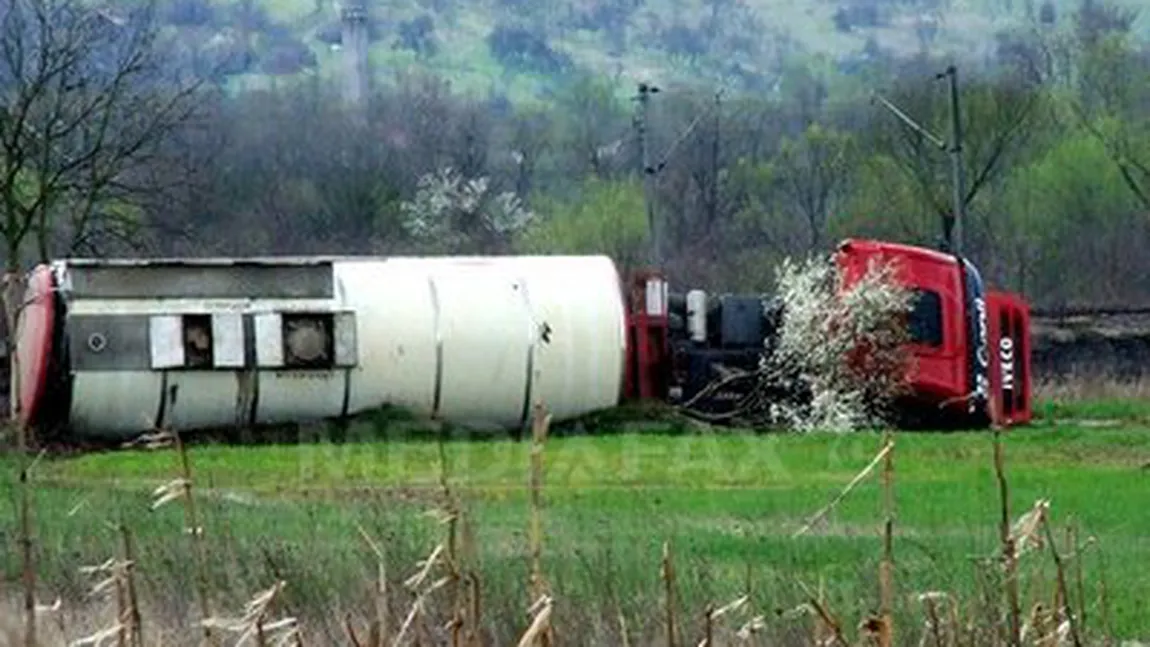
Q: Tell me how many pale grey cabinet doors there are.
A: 4